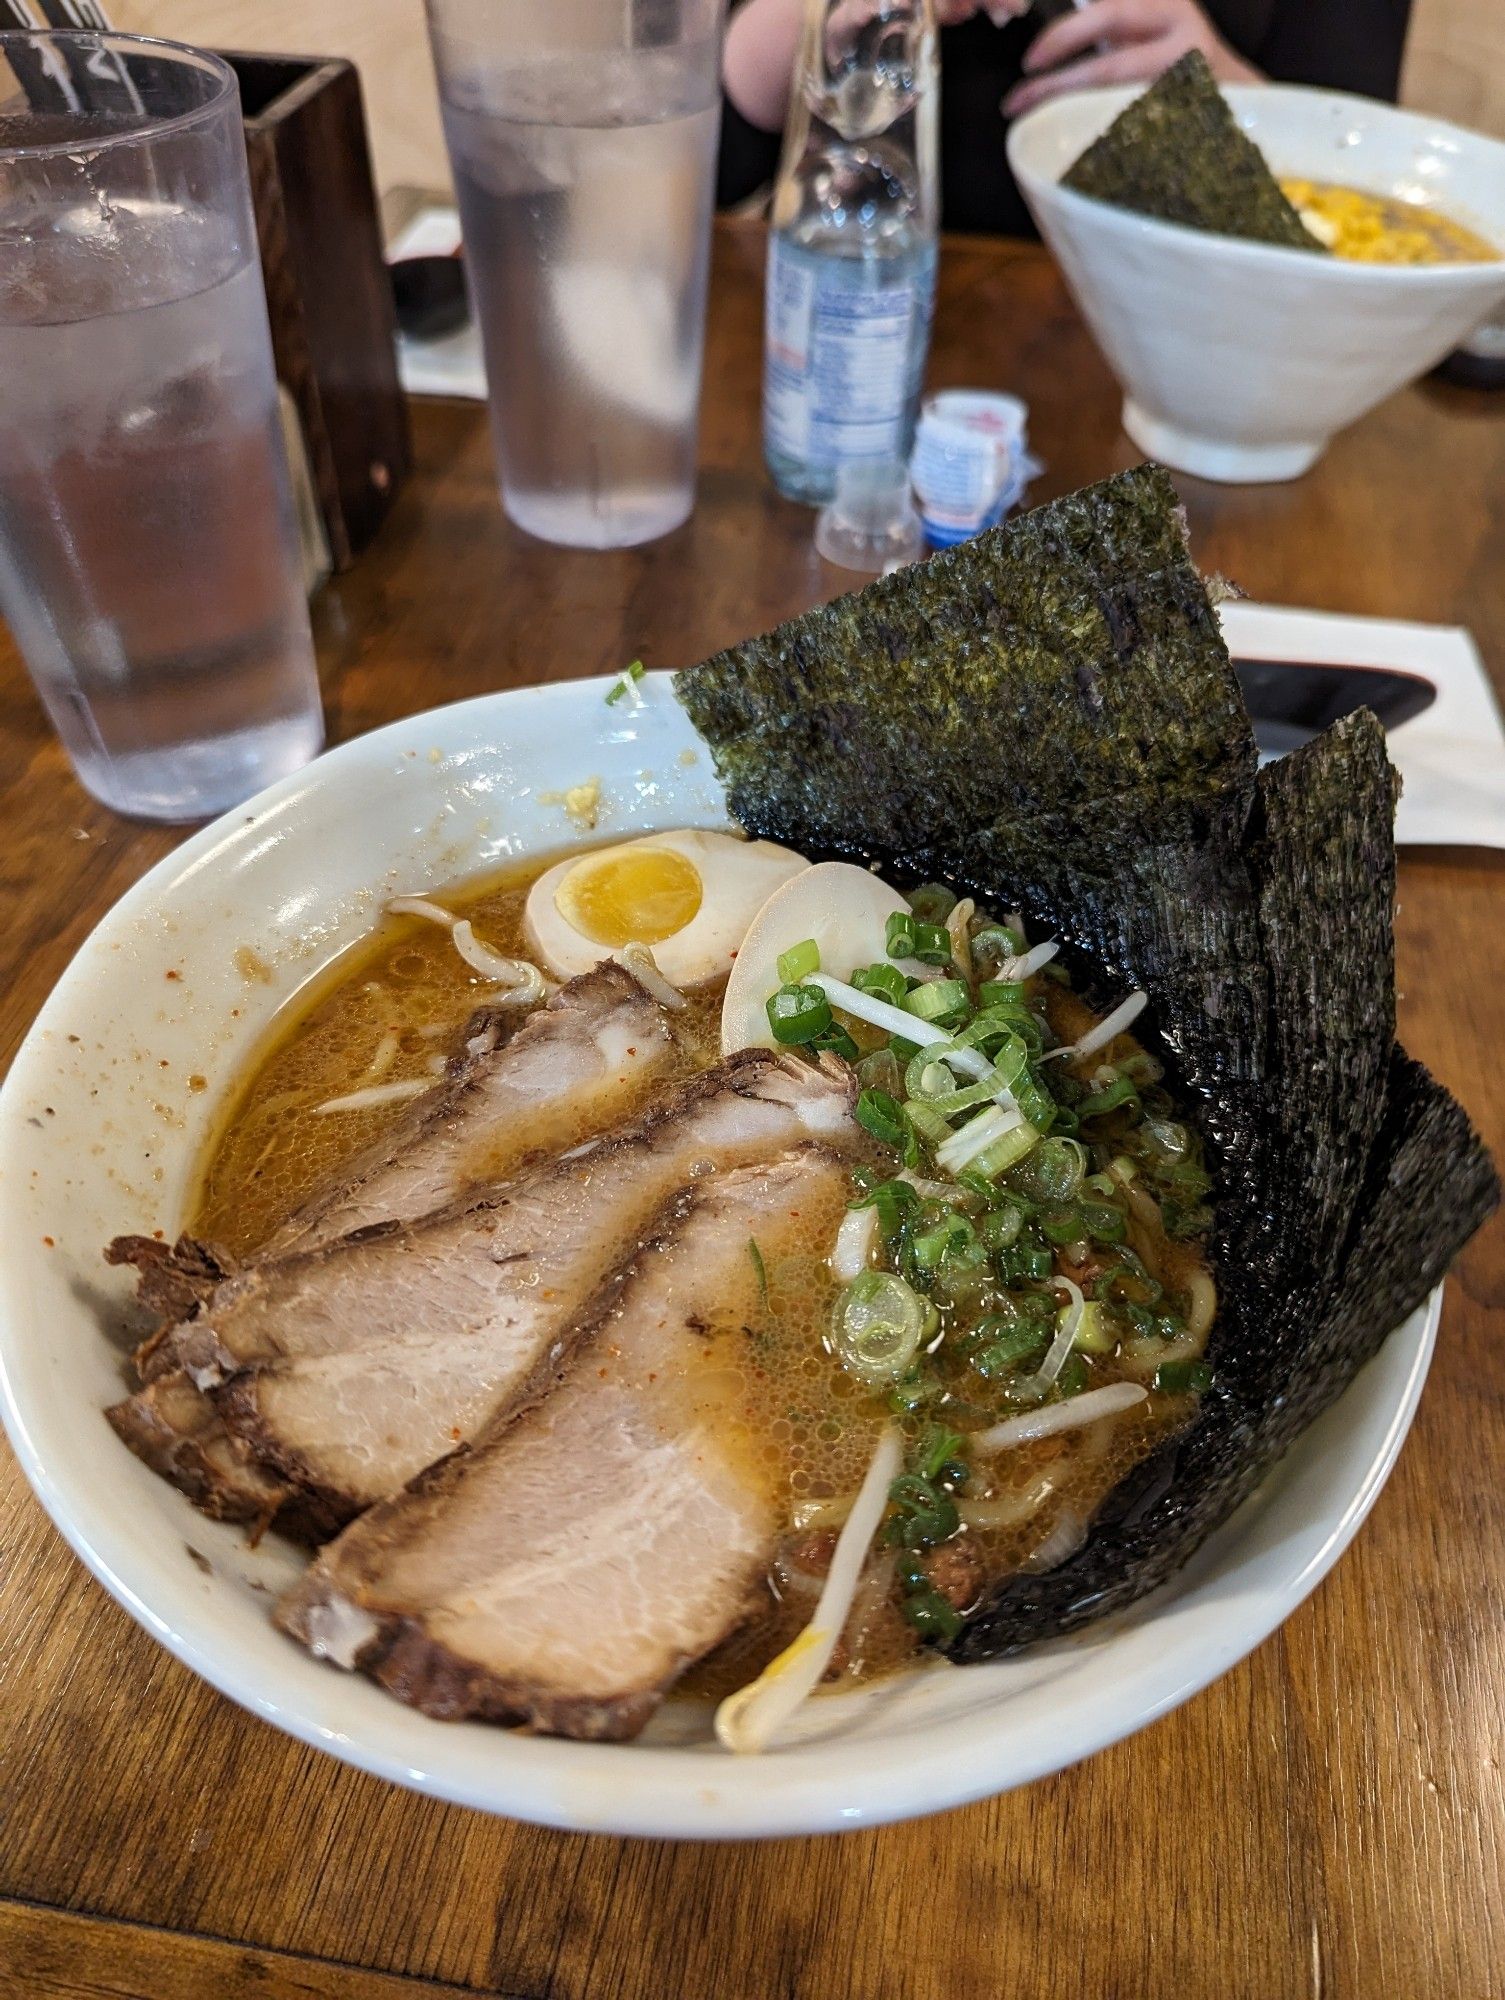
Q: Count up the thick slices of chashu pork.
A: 3